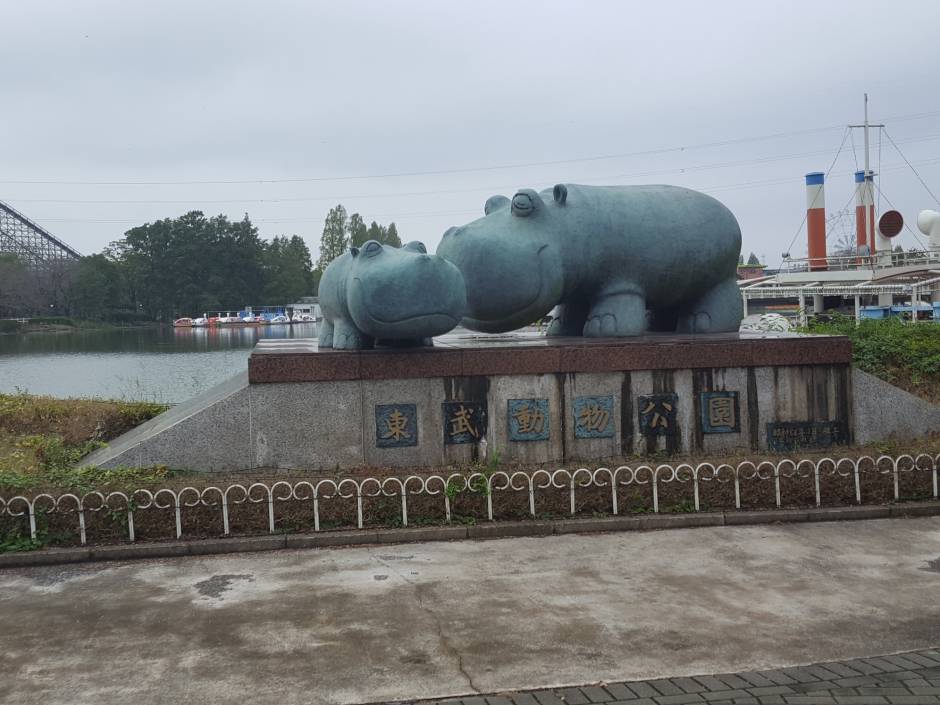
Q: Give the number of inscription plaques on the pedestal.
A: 7